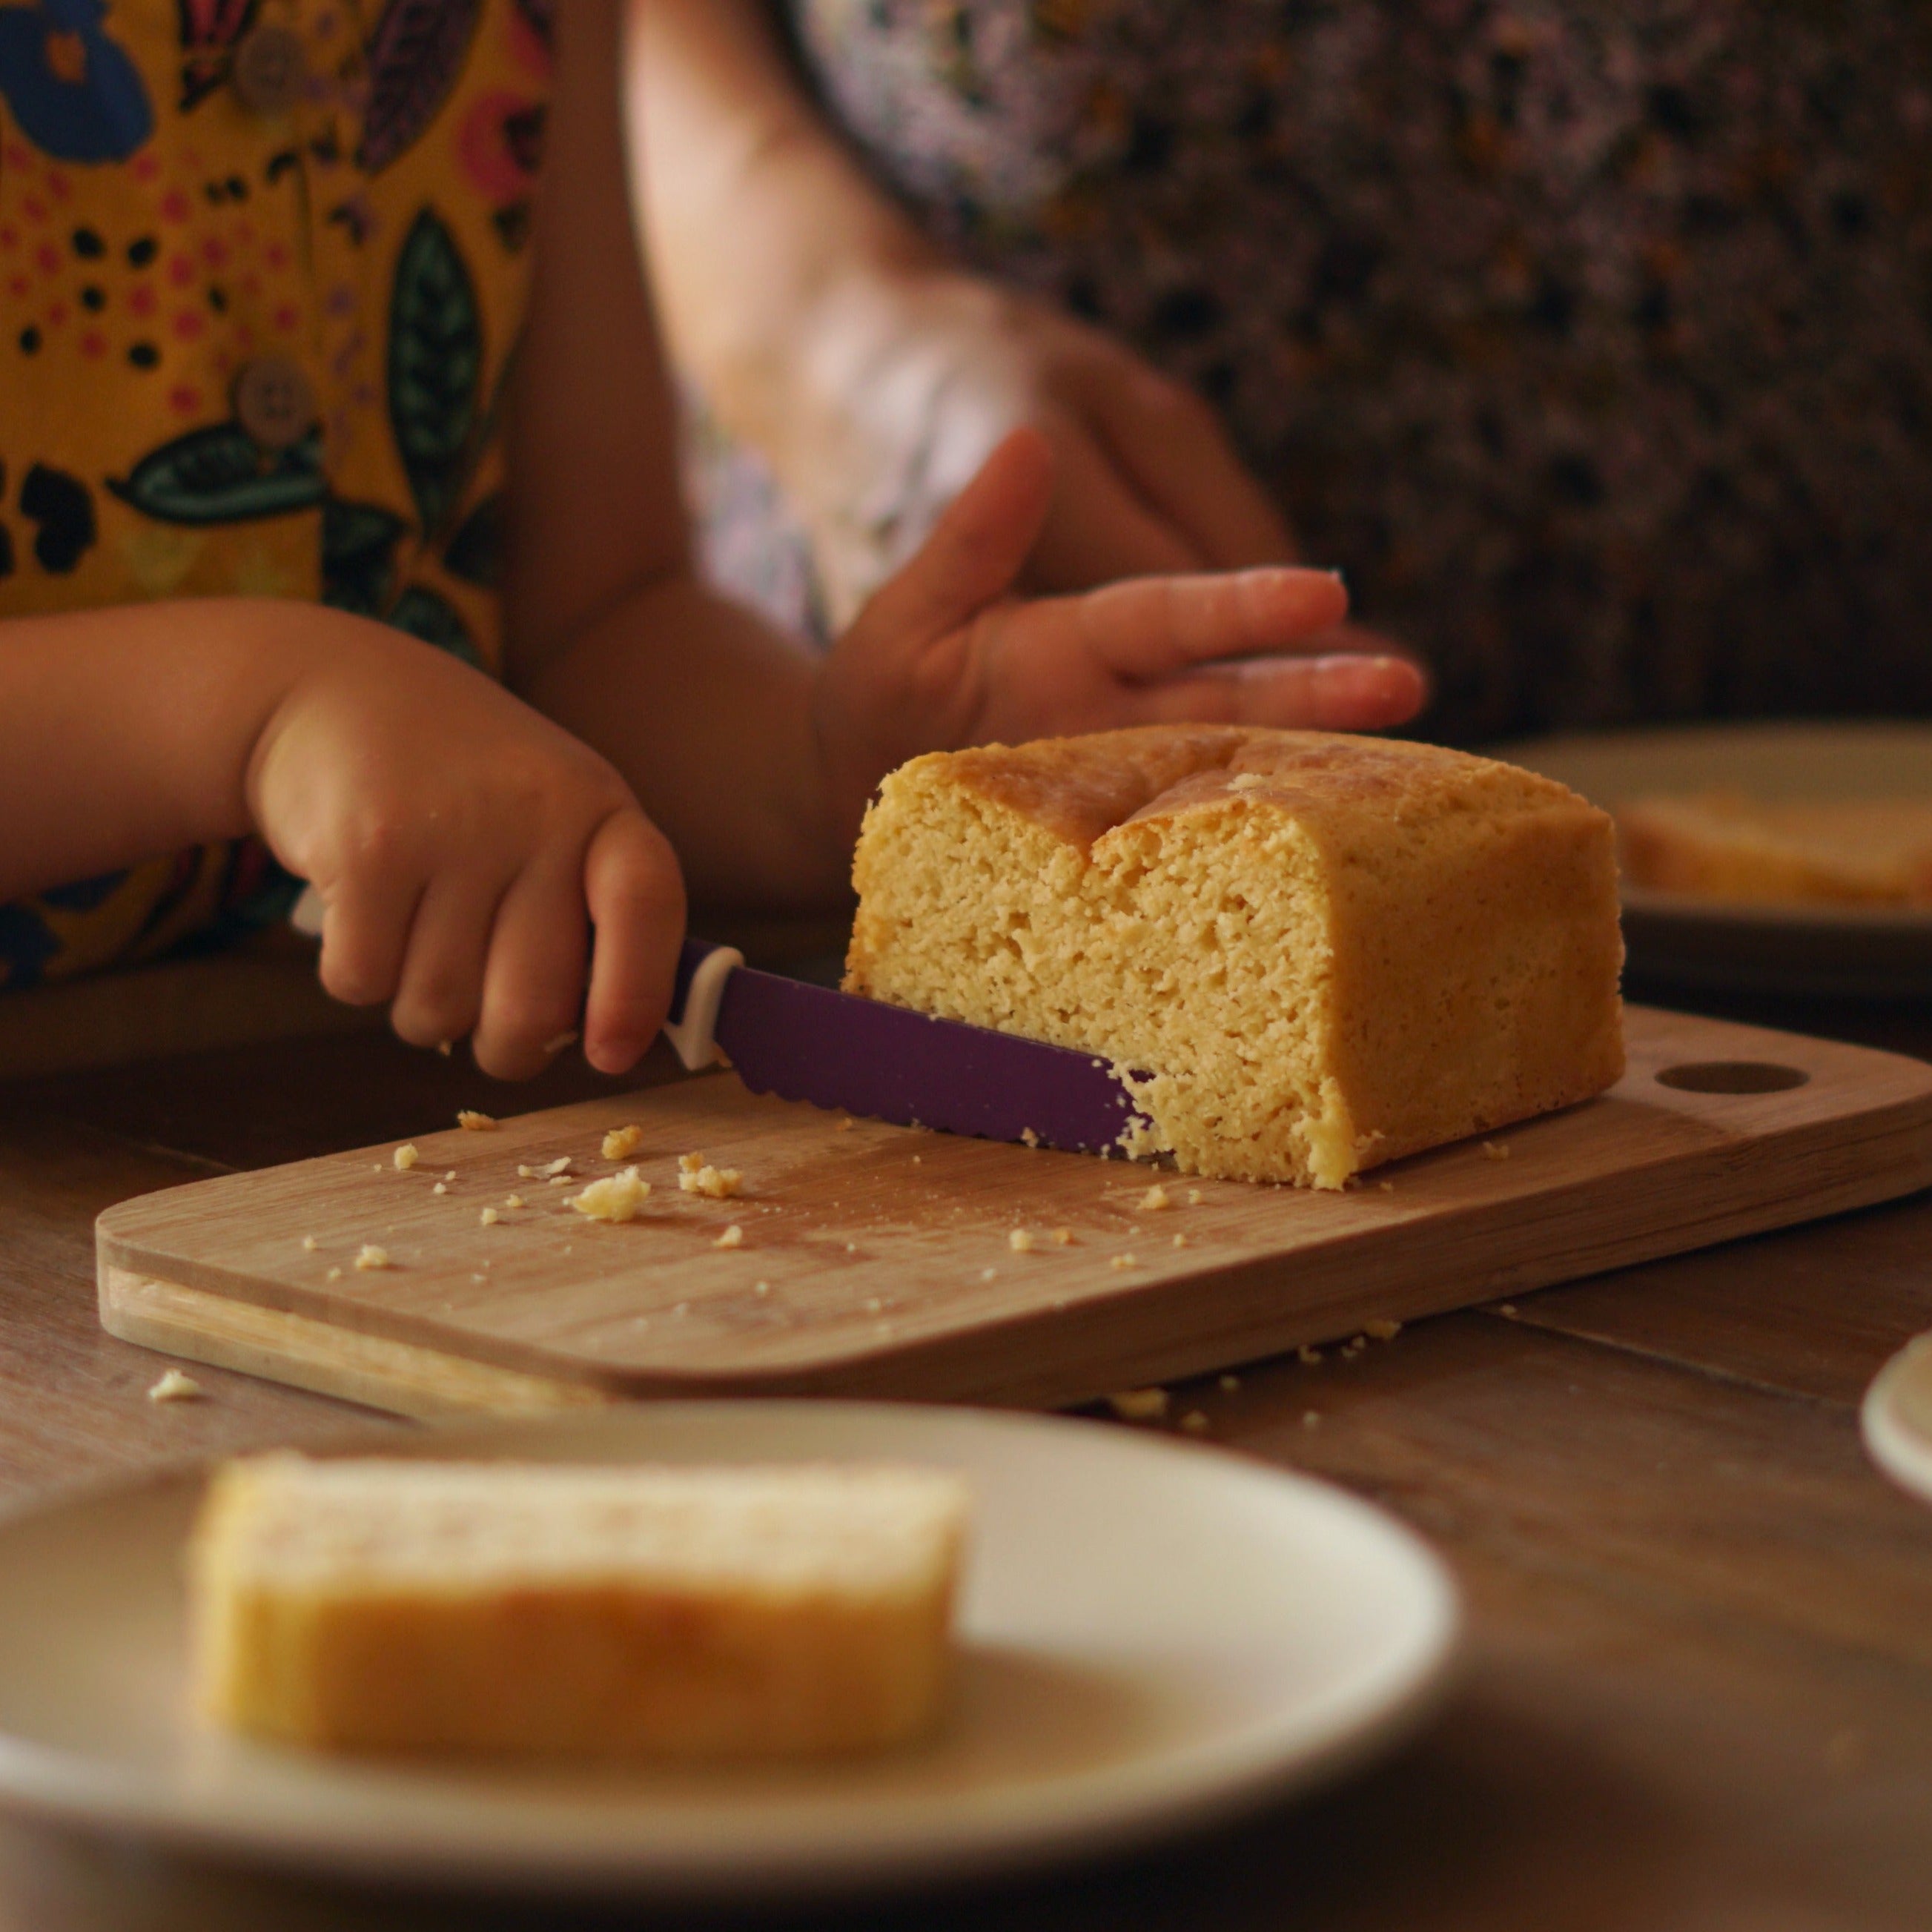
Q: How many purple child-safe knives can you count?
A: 1